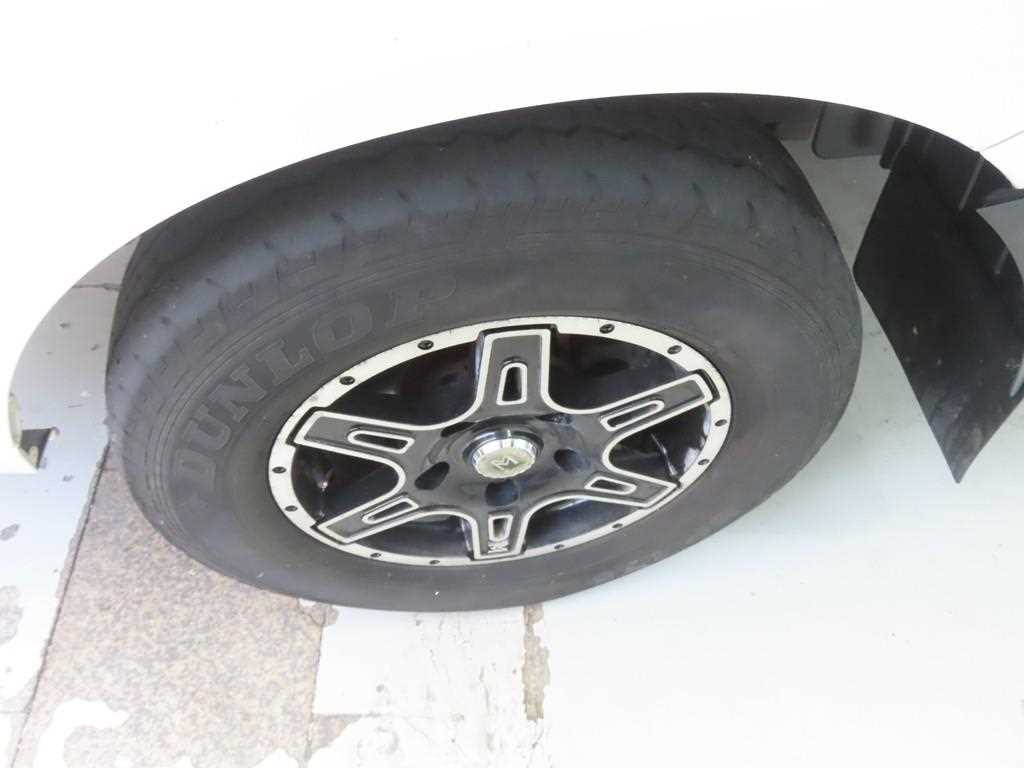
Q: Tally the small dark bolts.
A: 12